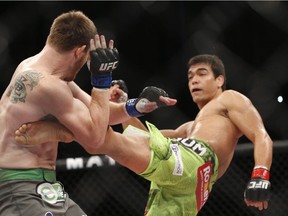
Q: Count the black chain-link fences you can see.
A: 1